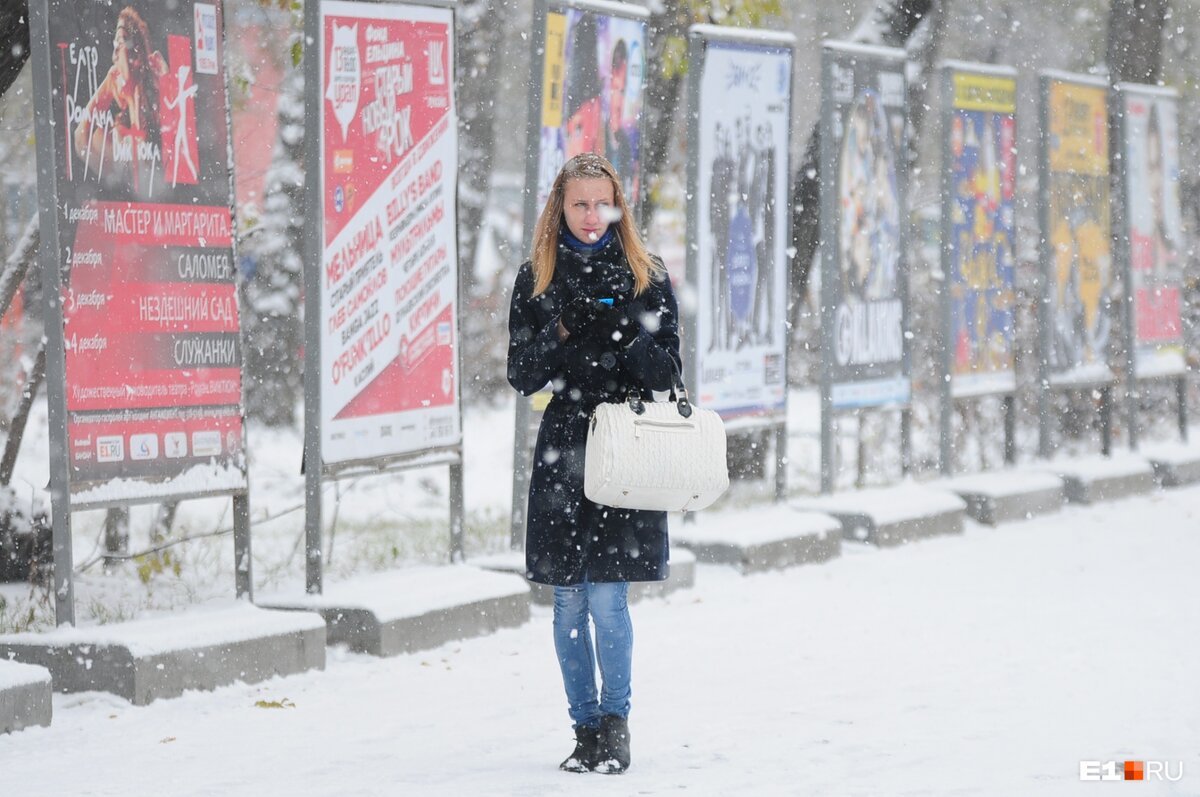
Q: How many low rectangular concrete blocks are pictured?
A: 9